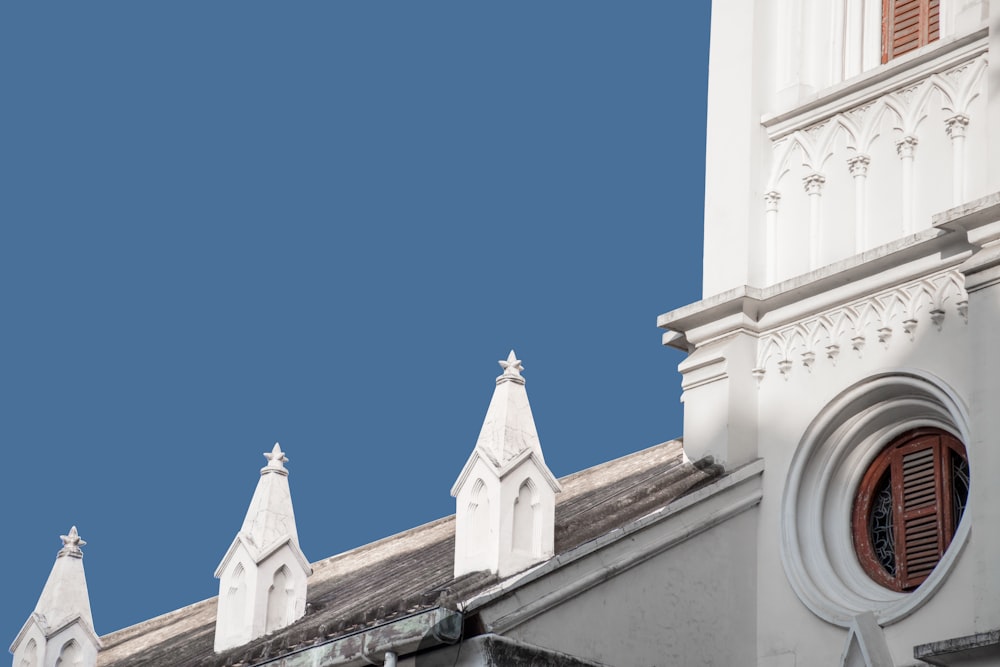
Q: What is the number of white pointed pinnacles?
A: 3